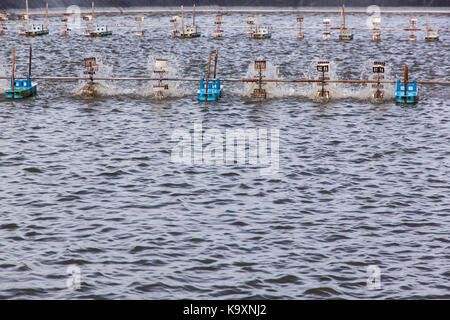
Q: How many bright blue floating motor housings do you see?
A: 3